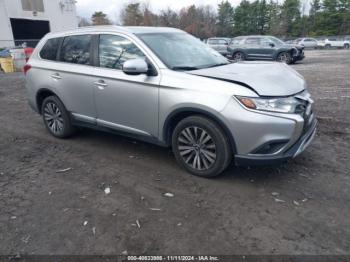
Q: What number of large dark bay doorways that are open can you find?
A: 1